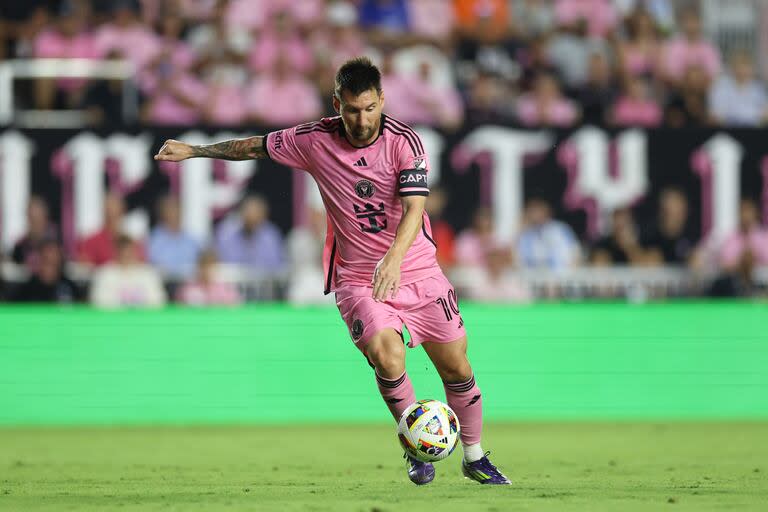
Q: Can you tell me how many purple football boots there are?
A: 2